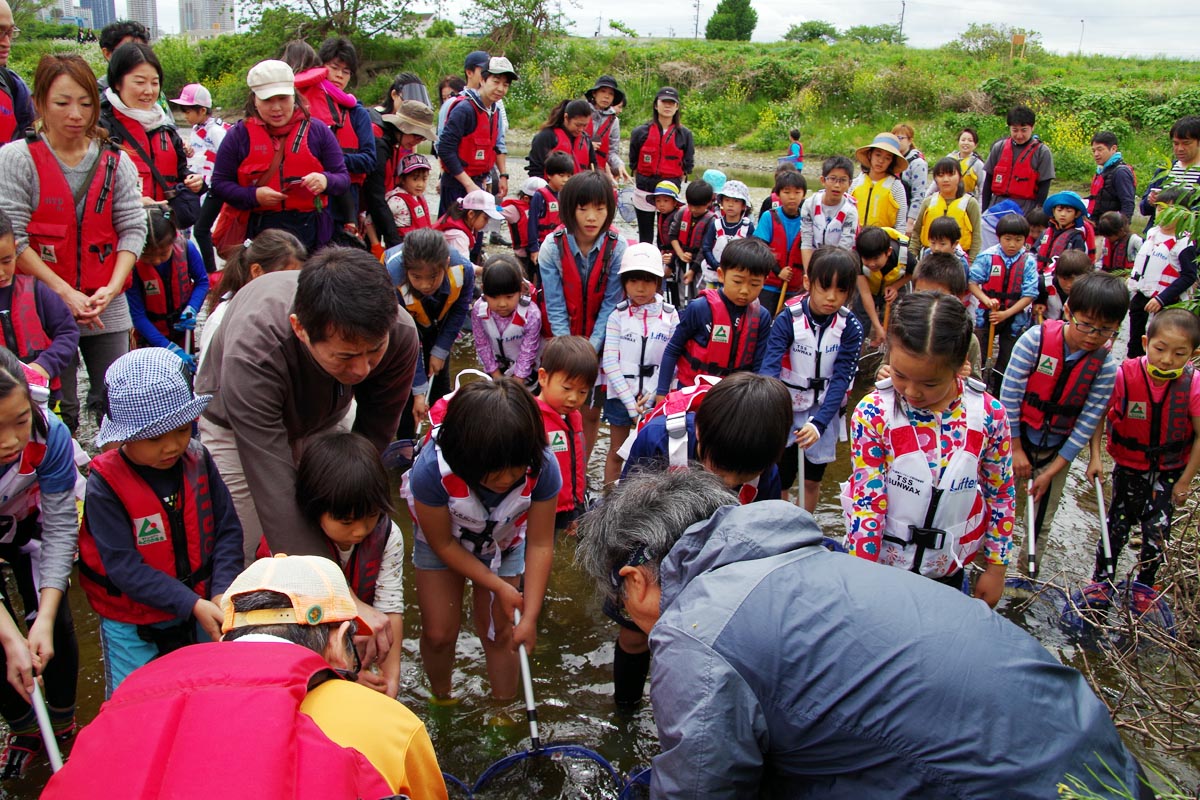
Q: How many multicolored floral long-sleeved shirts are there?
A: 1